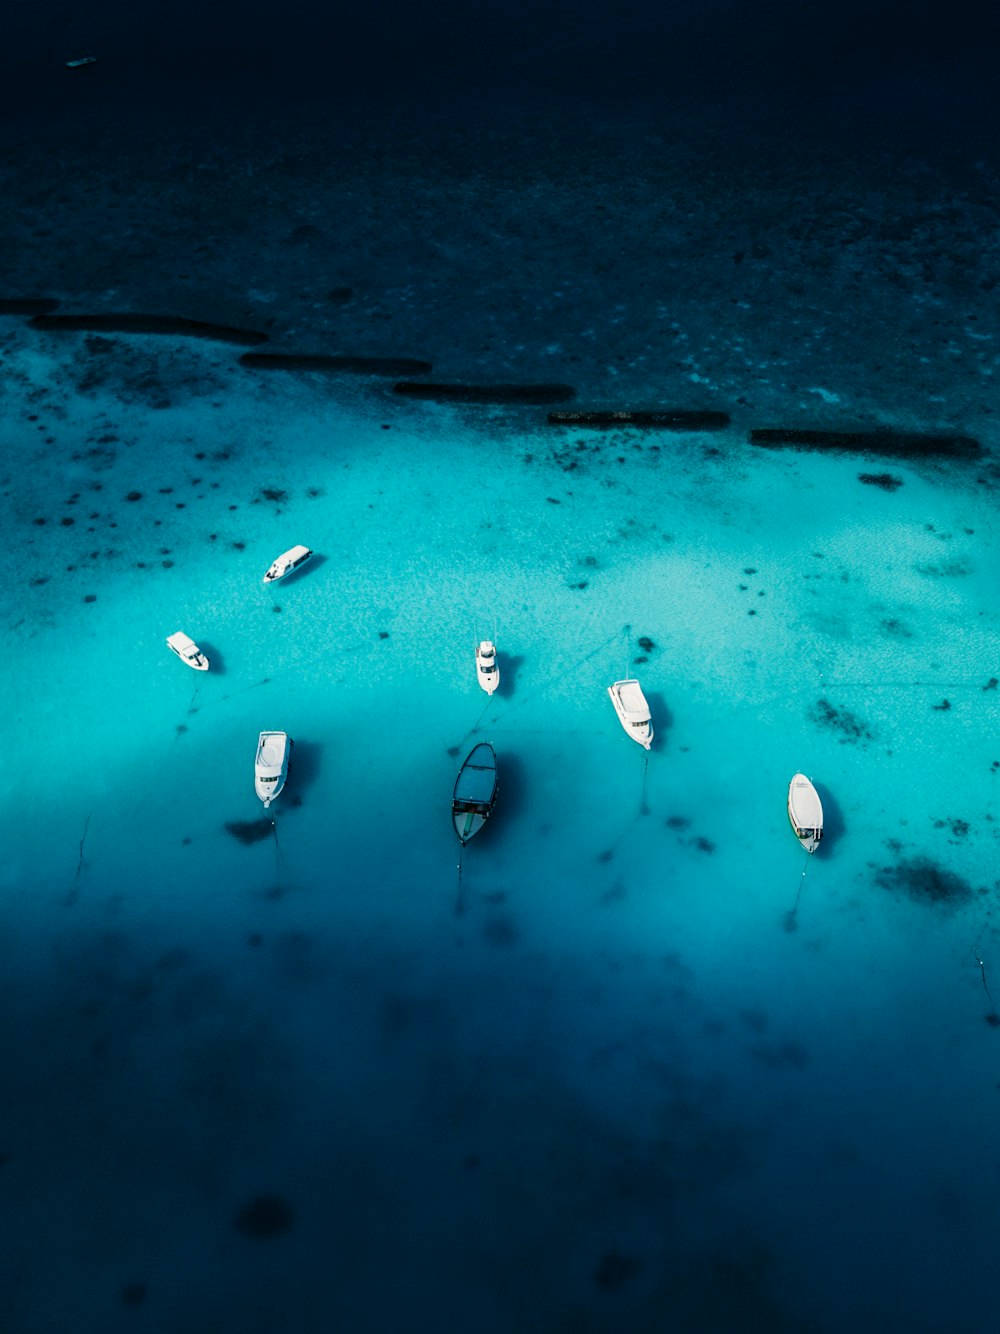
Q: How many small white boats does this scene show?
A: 6